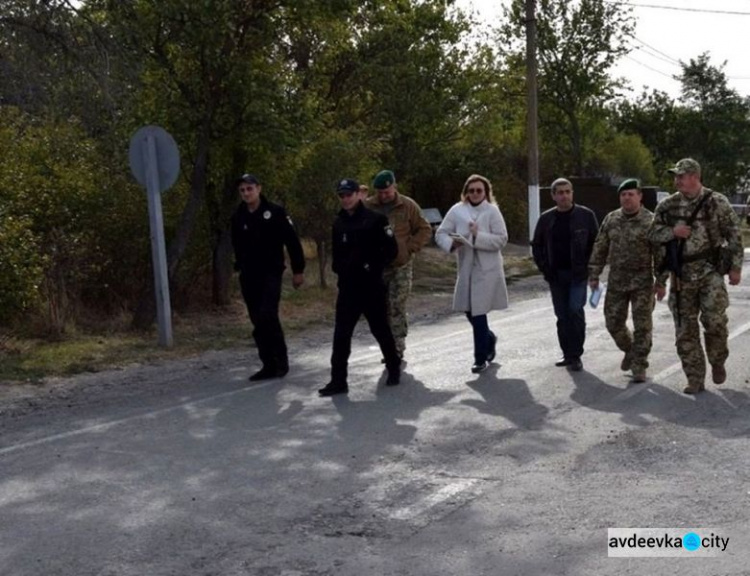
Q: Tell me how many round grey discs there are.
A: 1